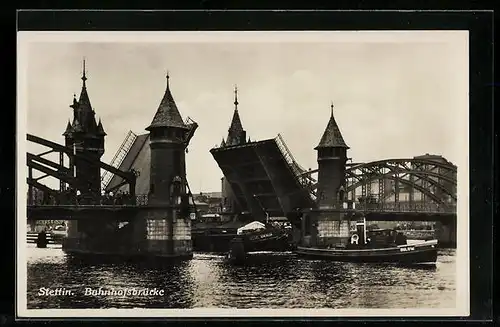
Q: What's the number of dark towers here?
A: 4